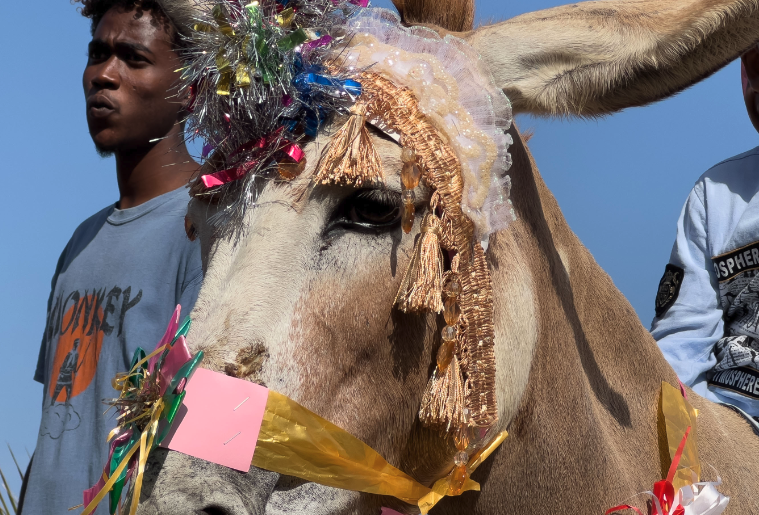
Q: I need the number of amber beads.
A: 6